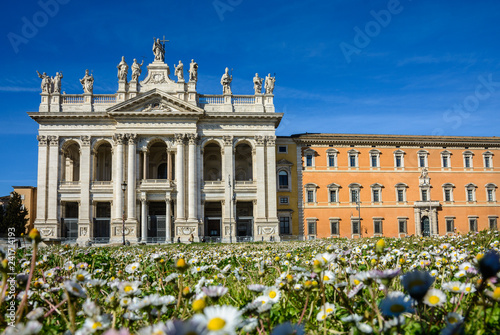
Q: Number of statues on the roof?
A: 11